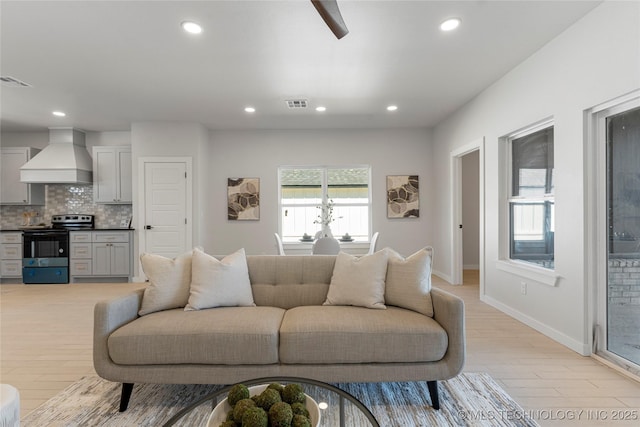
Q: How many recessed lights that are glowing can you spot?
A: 6